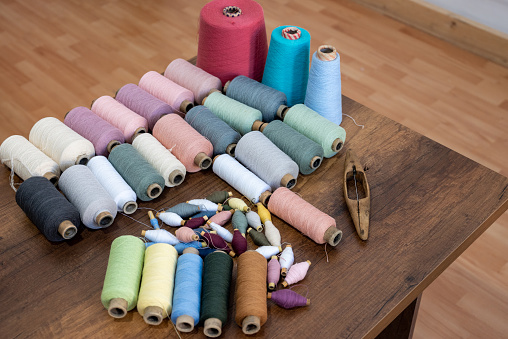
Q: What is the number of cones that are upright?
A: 3